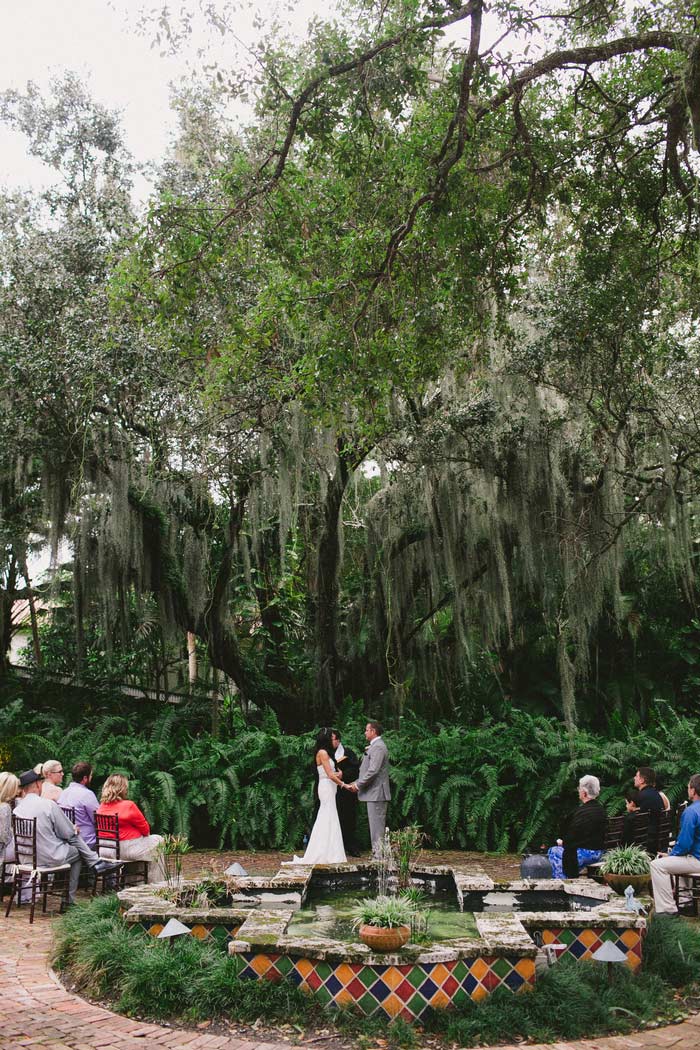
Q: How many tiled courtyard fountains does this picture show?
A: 1